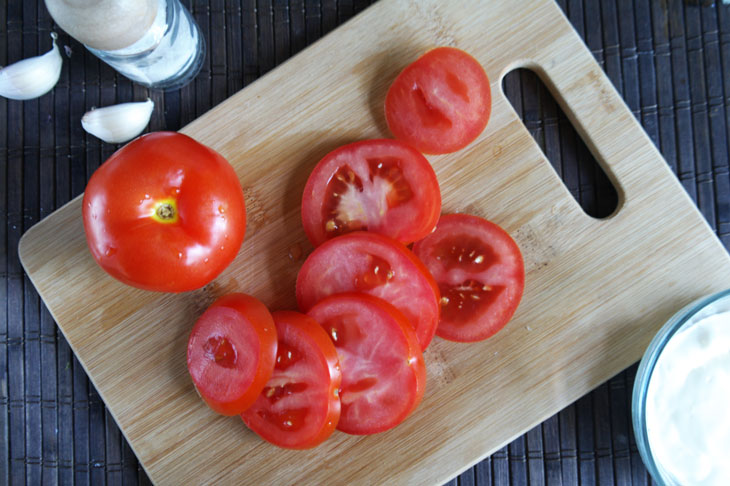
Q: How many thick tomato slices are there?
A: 7